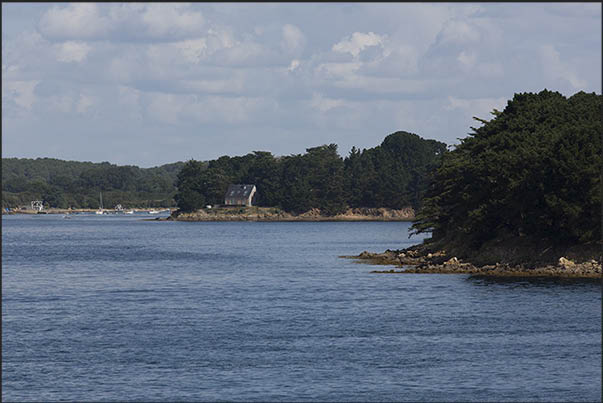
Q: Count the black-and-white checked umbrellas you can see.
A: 0